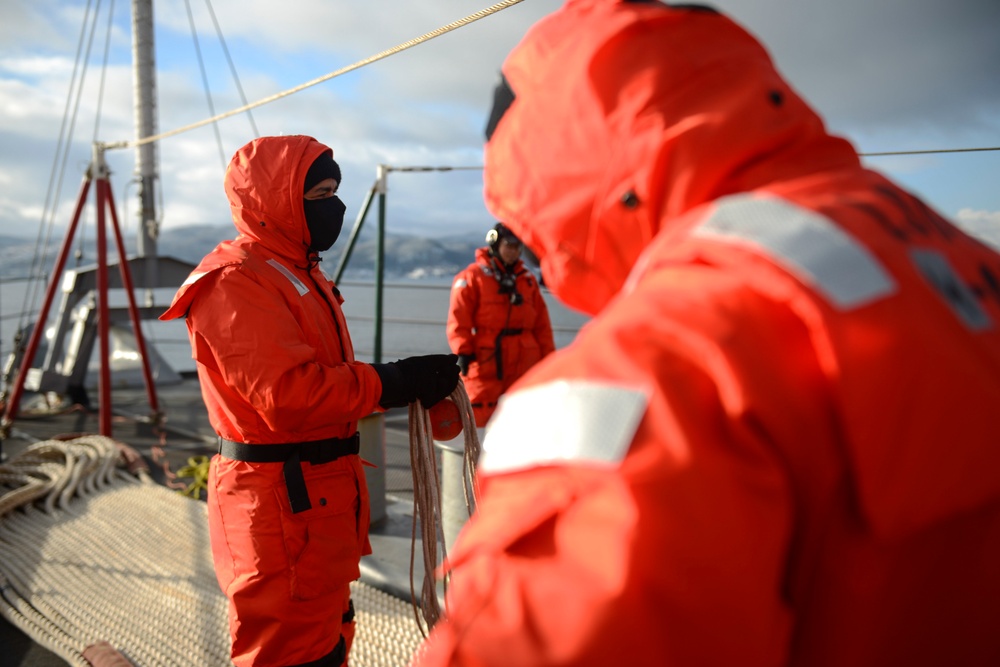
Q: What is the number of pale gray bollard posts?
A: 2